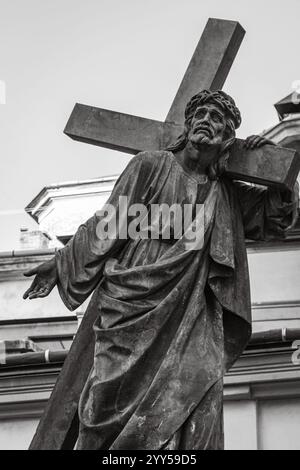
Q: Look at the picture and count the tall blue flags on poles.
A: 0